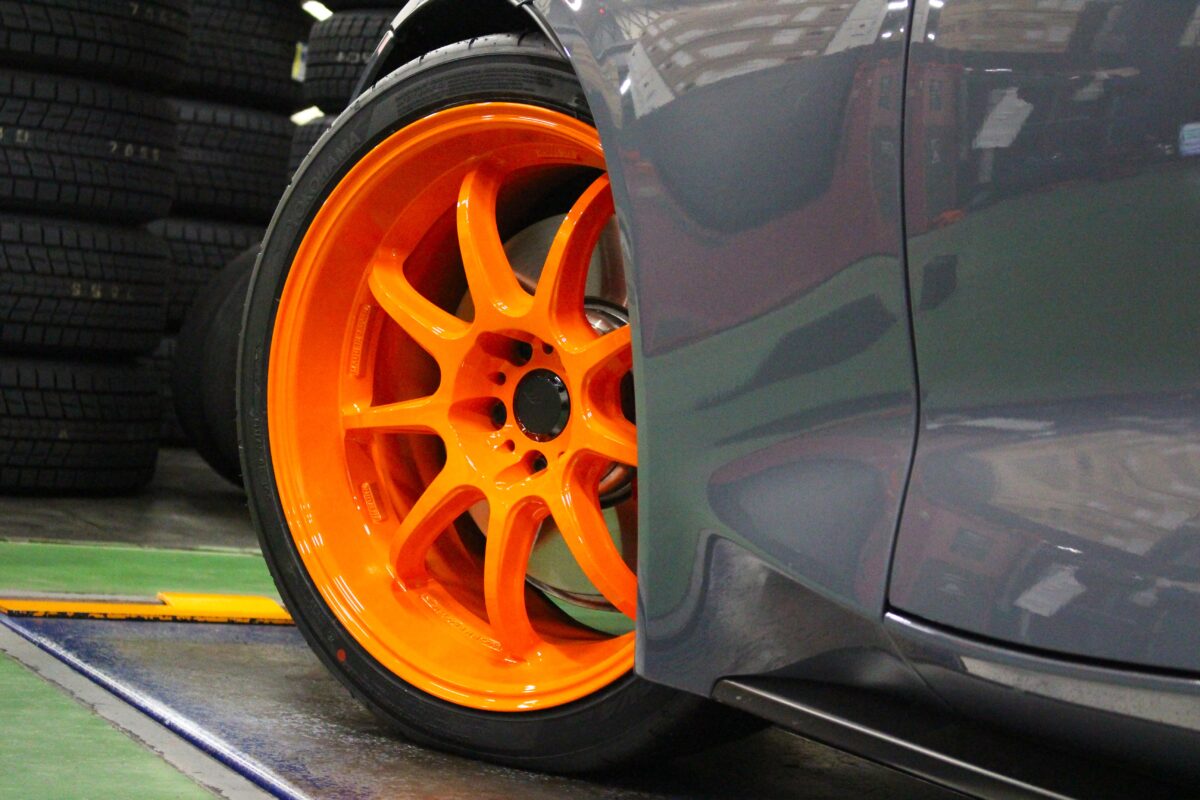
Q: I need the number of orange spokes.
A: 9